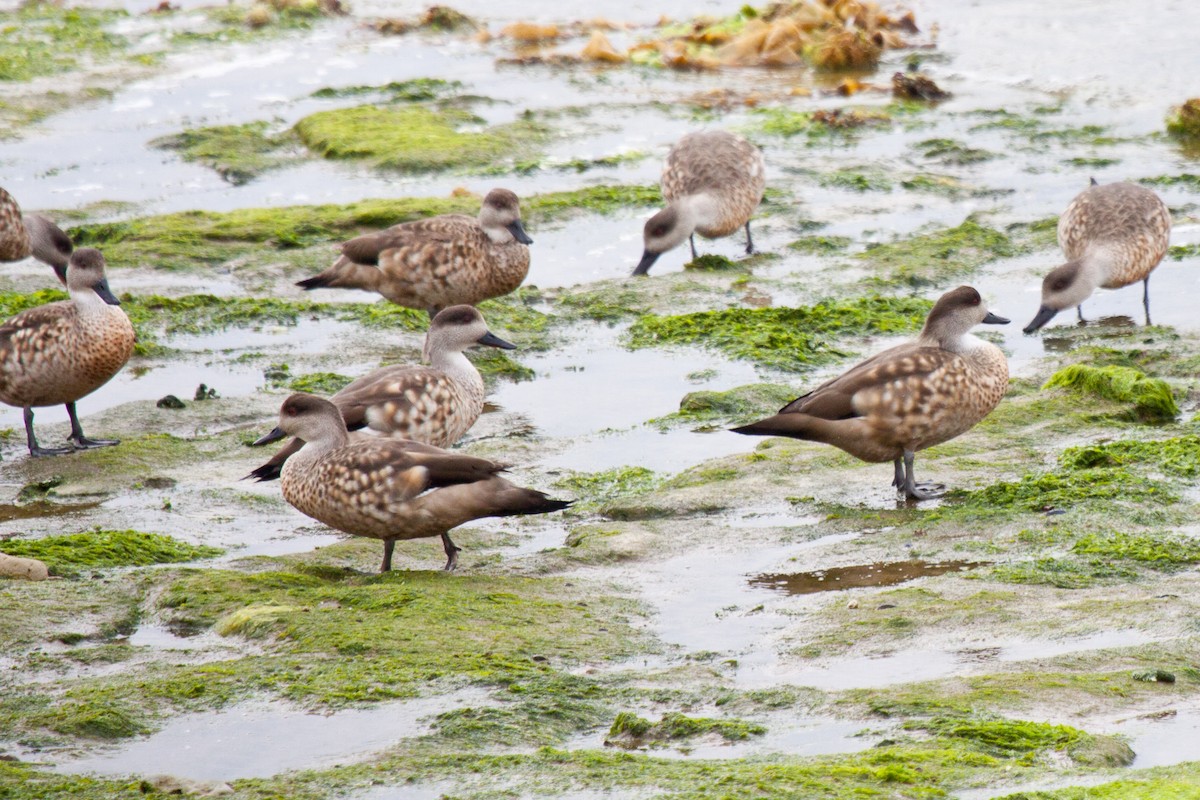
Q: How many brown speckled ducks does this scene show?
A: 8